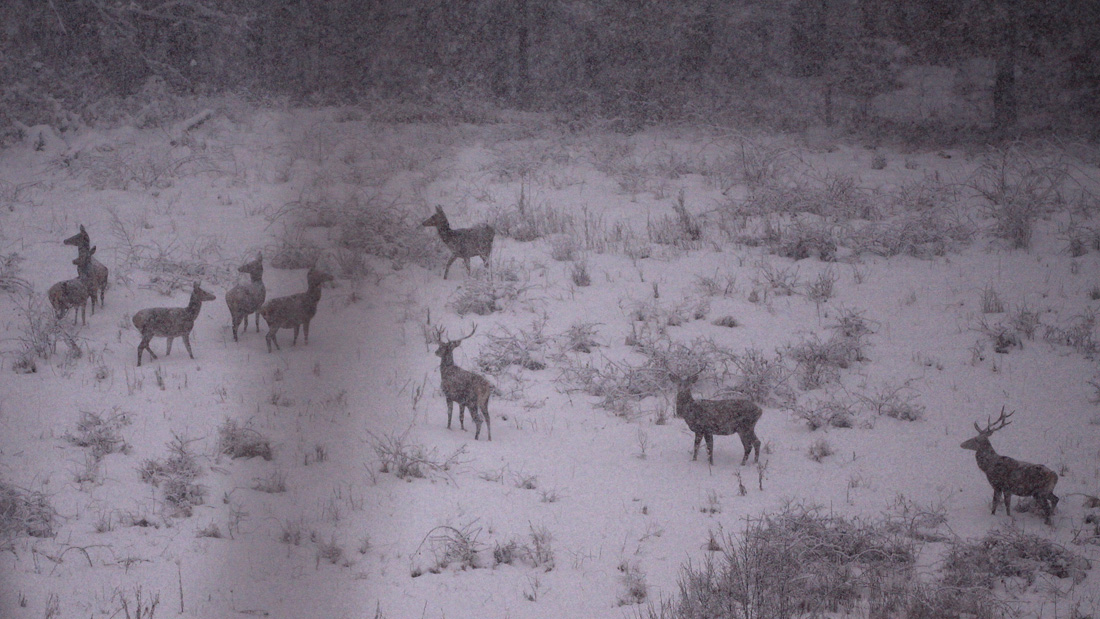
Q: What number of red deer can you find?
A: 9